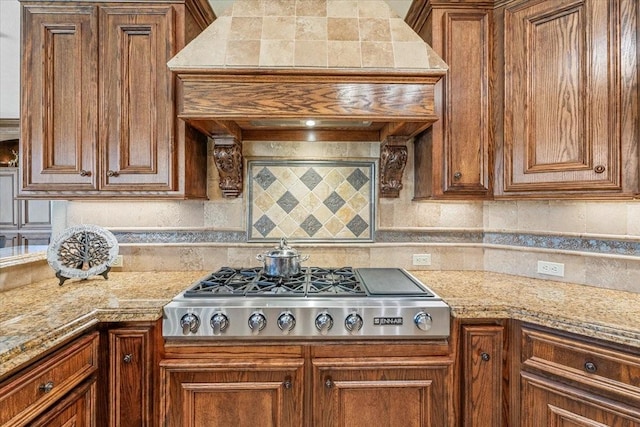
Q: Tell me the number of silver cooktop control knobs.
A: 7